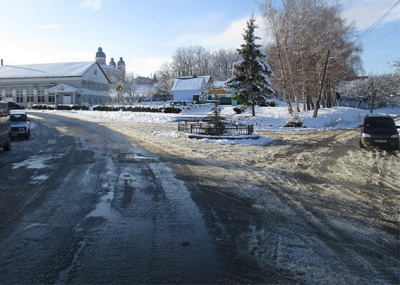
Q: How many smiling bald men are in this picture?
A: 0